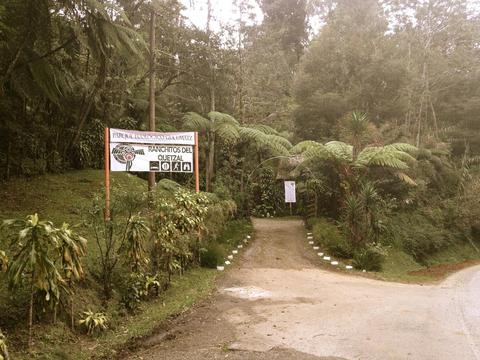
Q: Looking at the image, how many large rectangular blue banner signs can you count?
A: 0